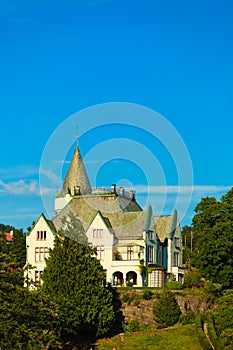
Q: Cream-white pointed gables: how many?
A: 4